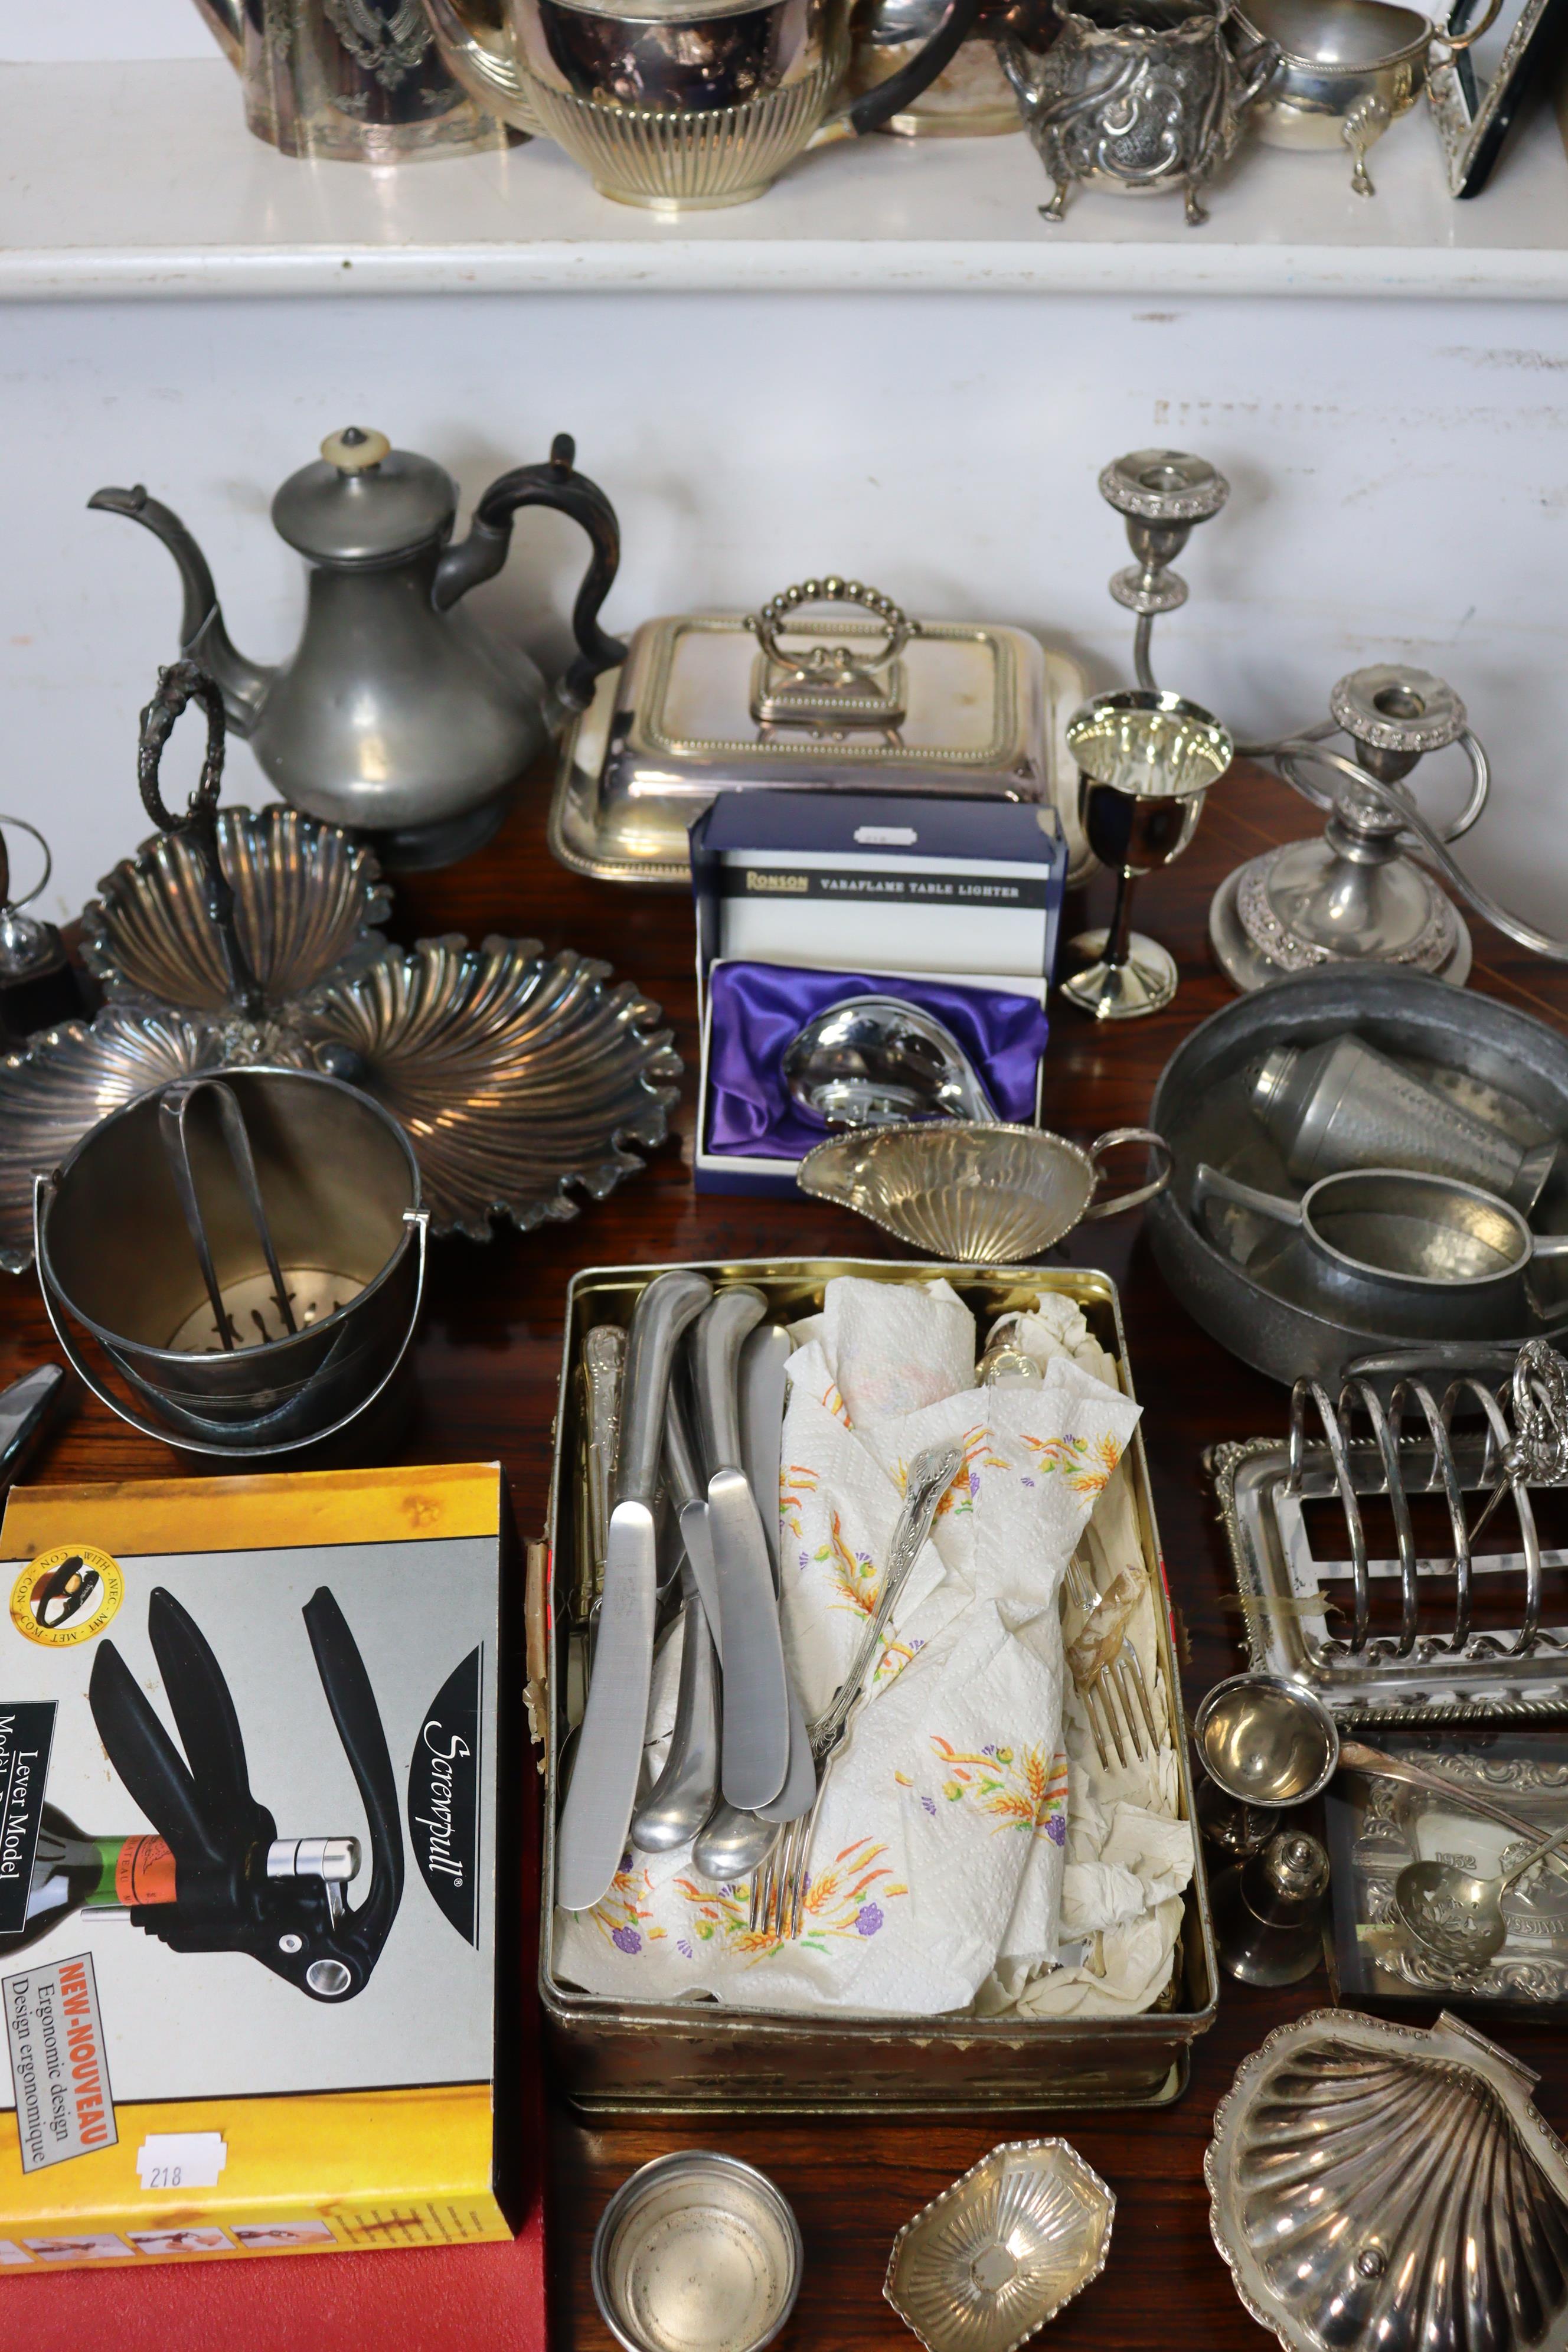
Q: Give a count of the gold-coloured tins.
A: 1